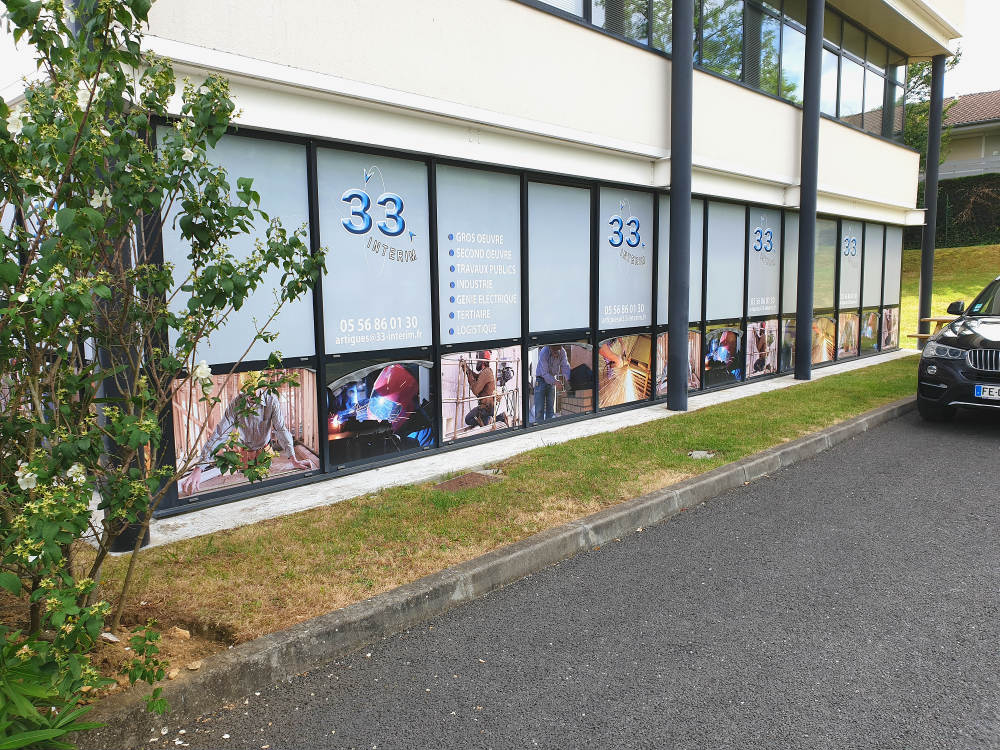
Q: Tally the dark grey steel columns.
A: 4